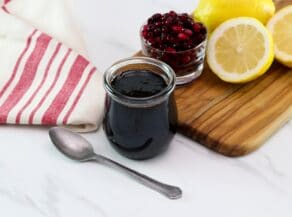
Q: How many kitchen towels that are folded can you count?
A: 1